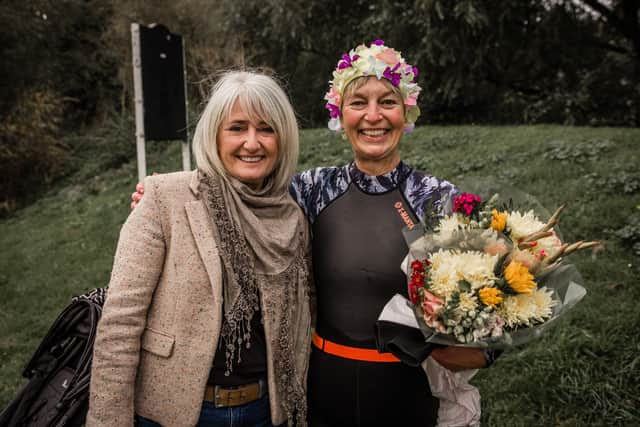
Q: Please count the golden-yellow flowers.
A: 3